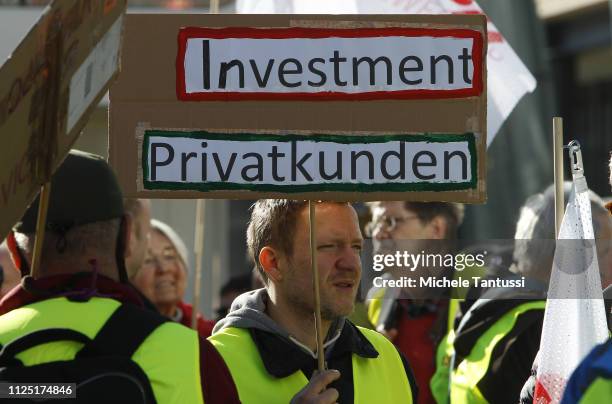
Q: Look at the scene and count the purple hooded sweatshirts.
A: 0